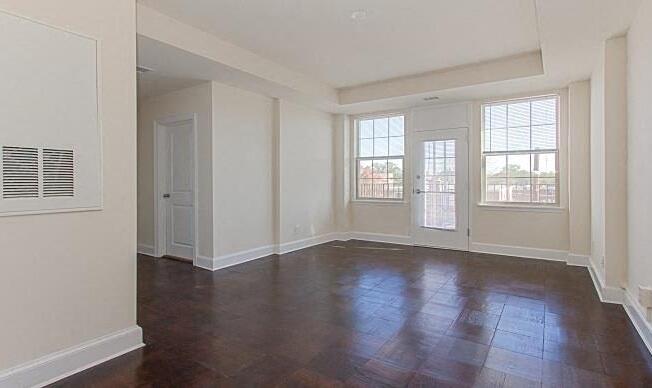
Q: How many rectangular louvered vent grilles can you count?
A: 2